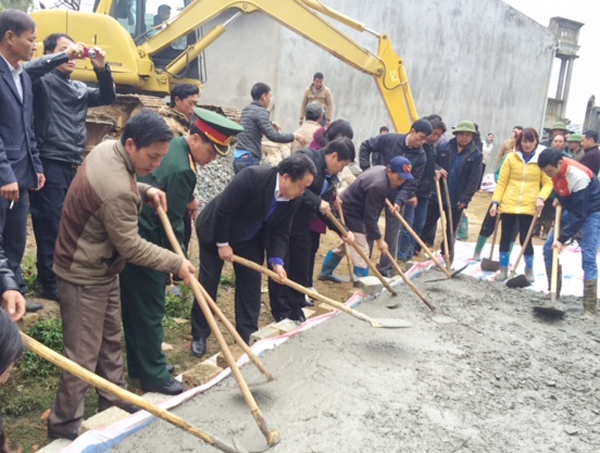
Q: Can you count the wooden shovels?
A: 13